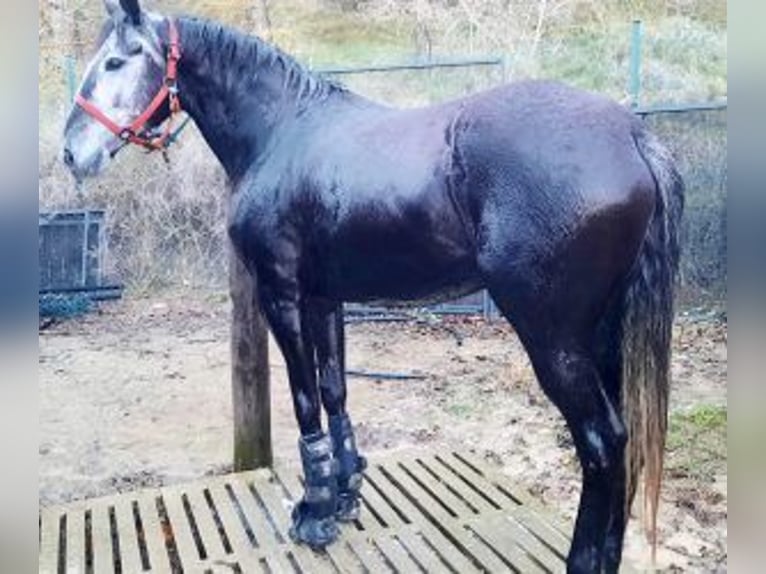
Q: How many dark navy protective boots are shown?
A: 2